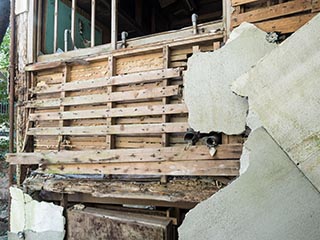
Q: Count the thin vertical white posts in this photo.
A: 4